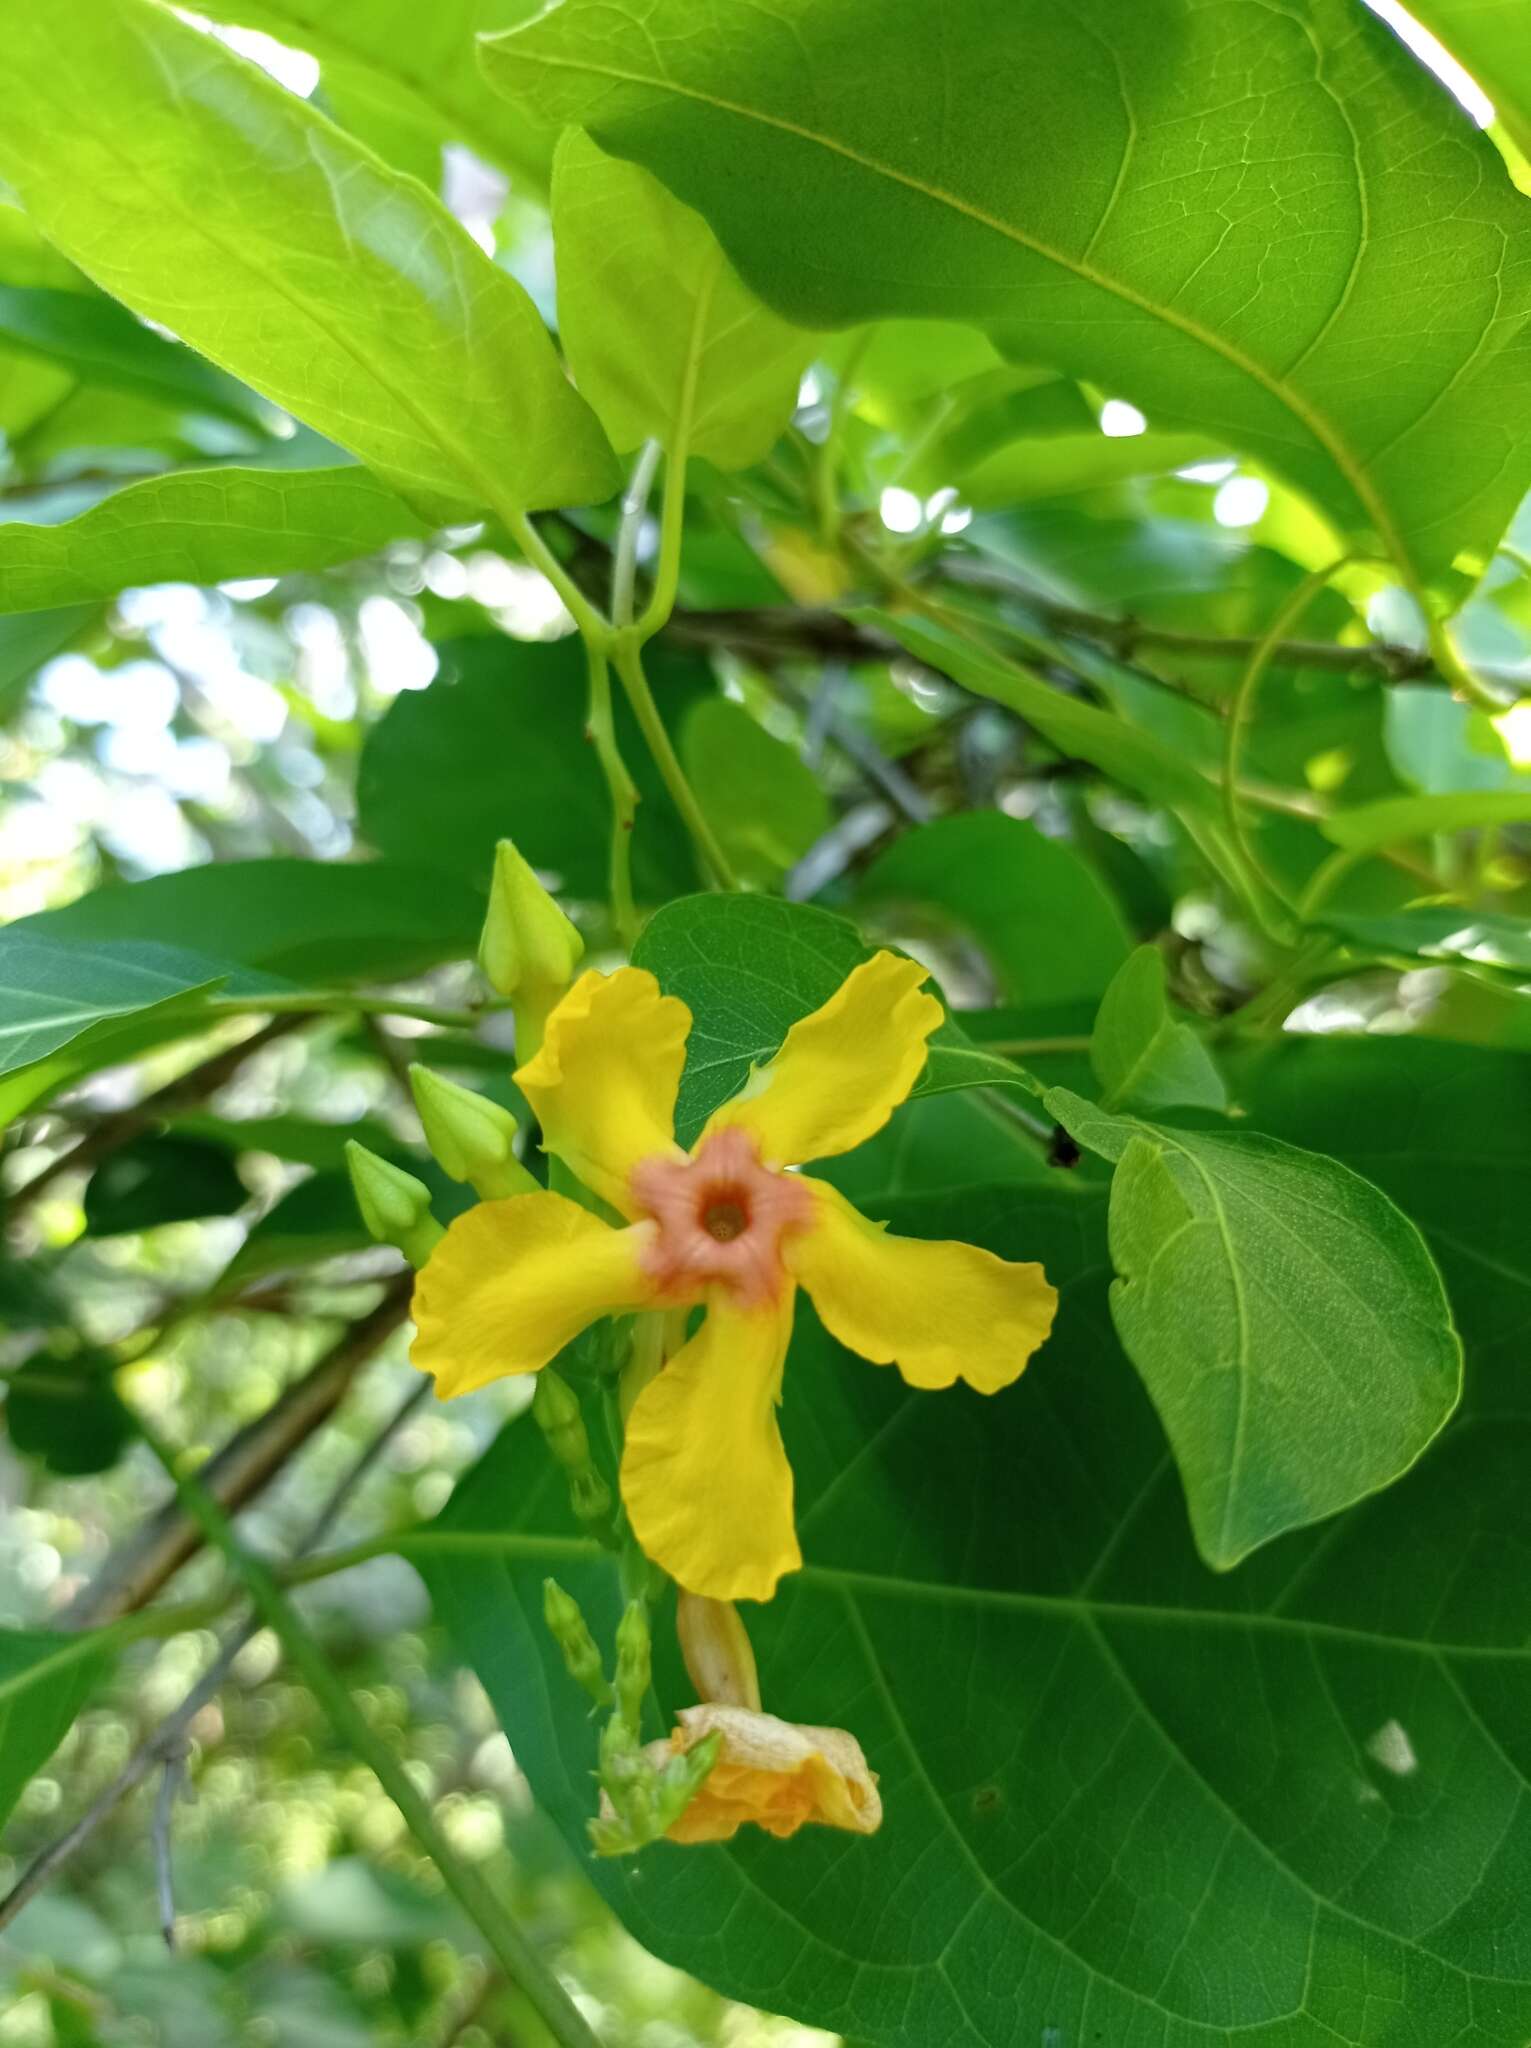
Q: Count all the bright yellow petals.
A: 5